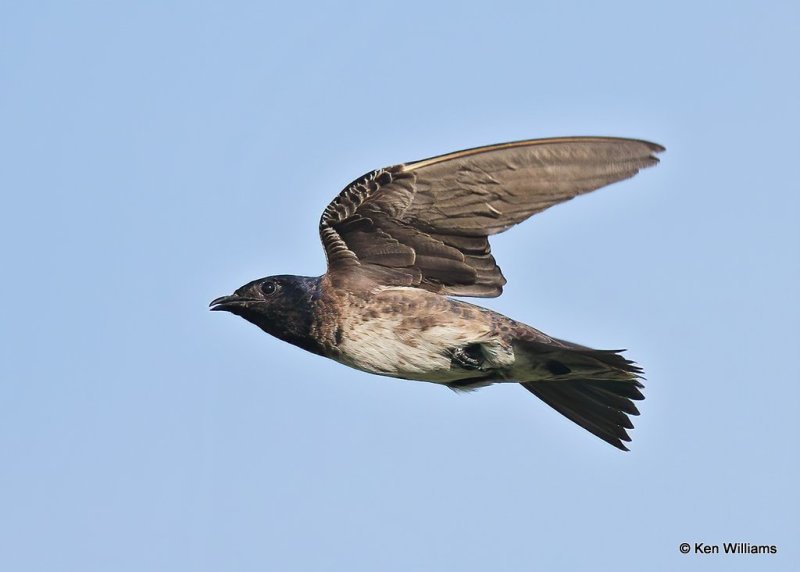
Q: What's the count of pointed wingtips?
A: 1